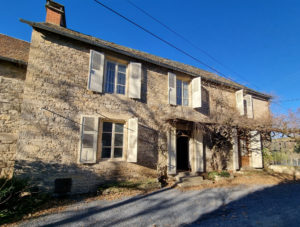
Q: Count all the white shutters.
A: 12